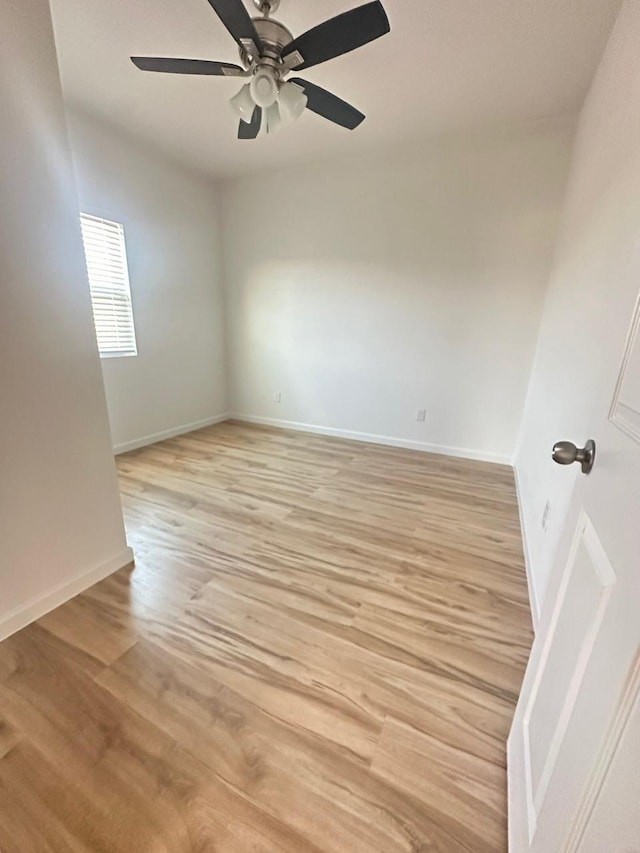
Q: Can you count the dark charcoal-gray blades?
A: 5